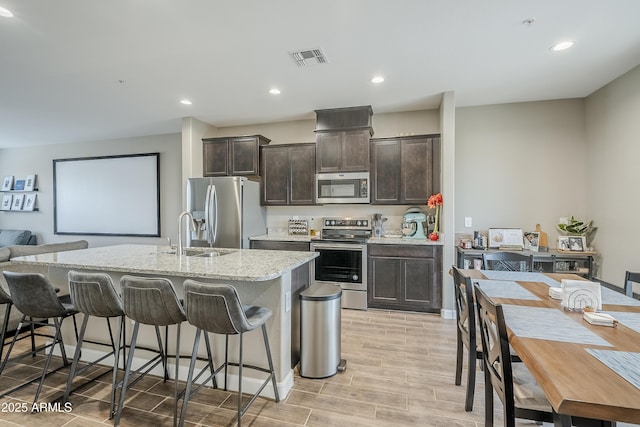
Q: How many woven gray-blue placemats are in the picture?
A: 6